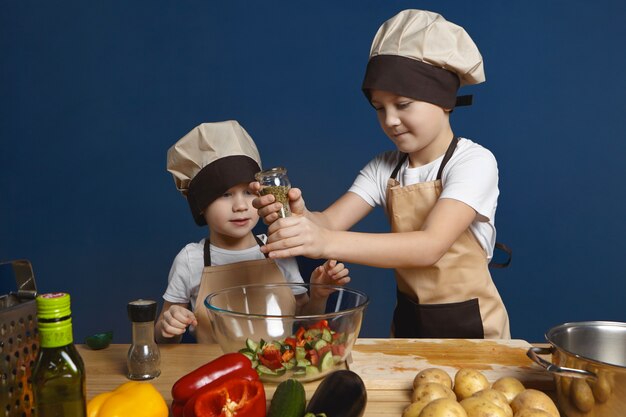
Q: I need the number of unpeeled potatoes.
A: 10